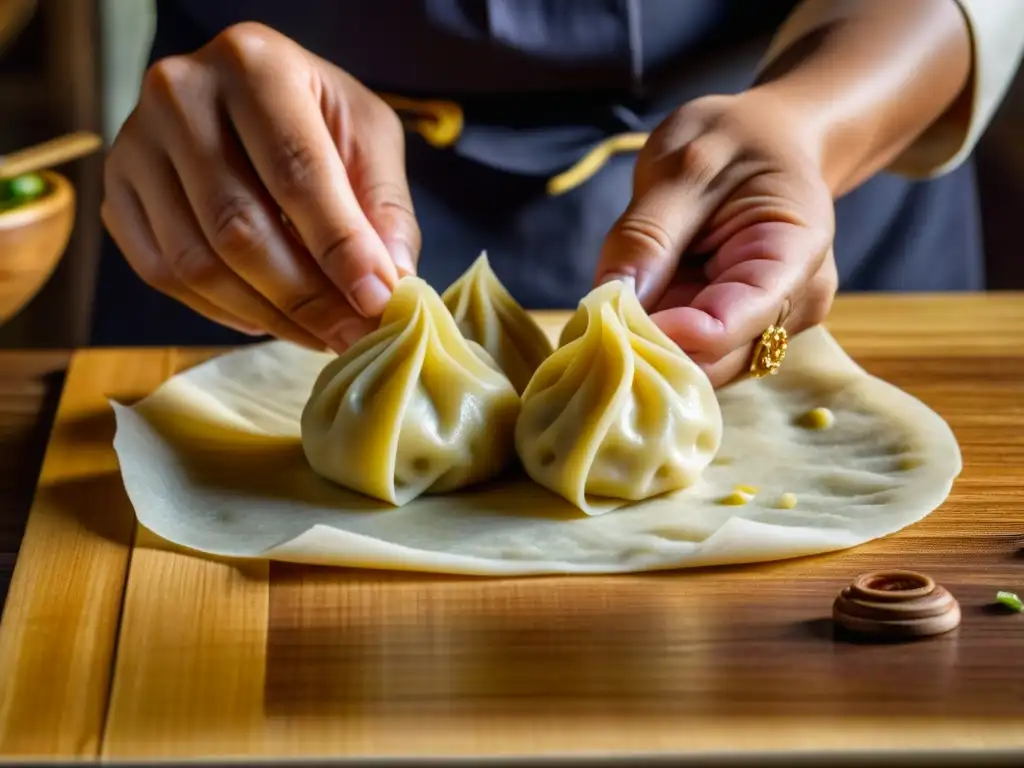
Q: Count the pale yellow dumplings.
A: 3